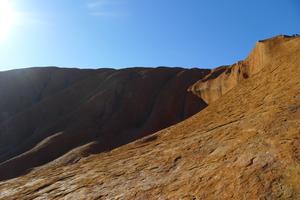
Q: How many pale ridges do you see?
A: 2